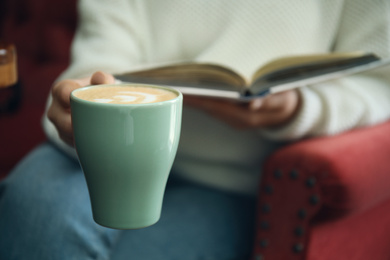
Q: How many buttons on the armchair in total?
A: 12